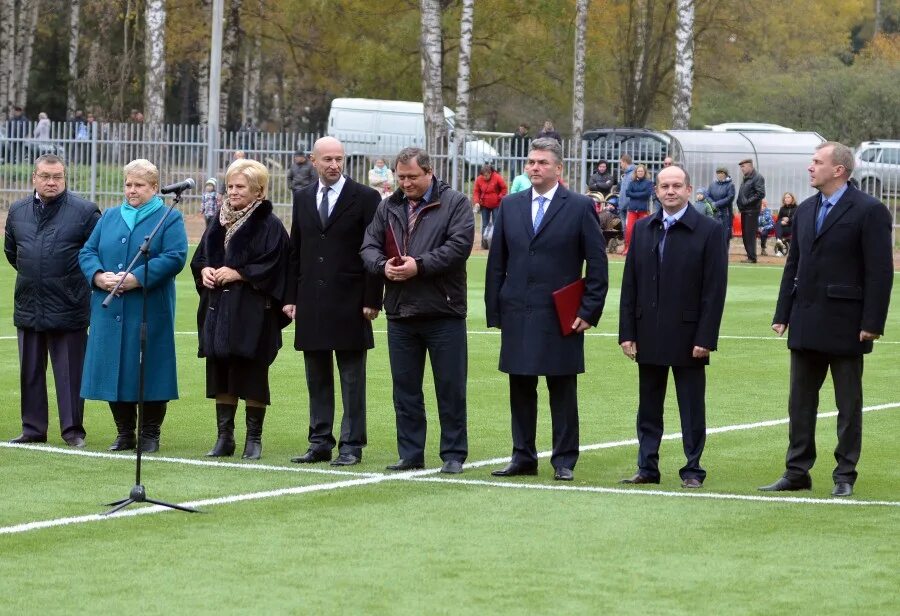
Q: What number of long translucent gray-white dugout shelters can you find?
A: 1